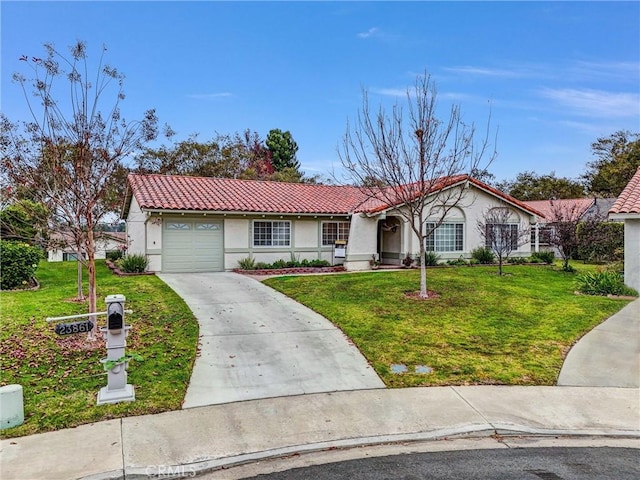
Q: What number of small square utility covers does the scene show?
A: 2